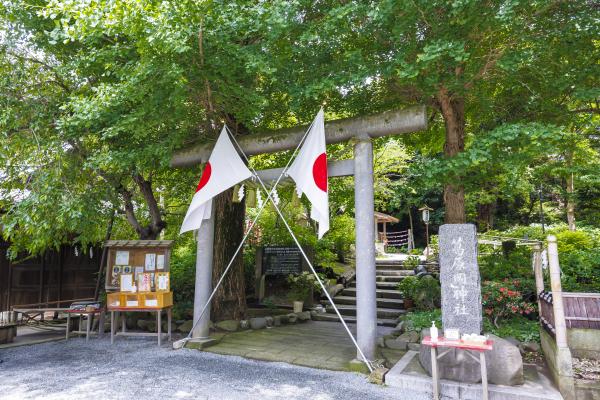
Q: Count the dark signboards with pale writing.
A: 1